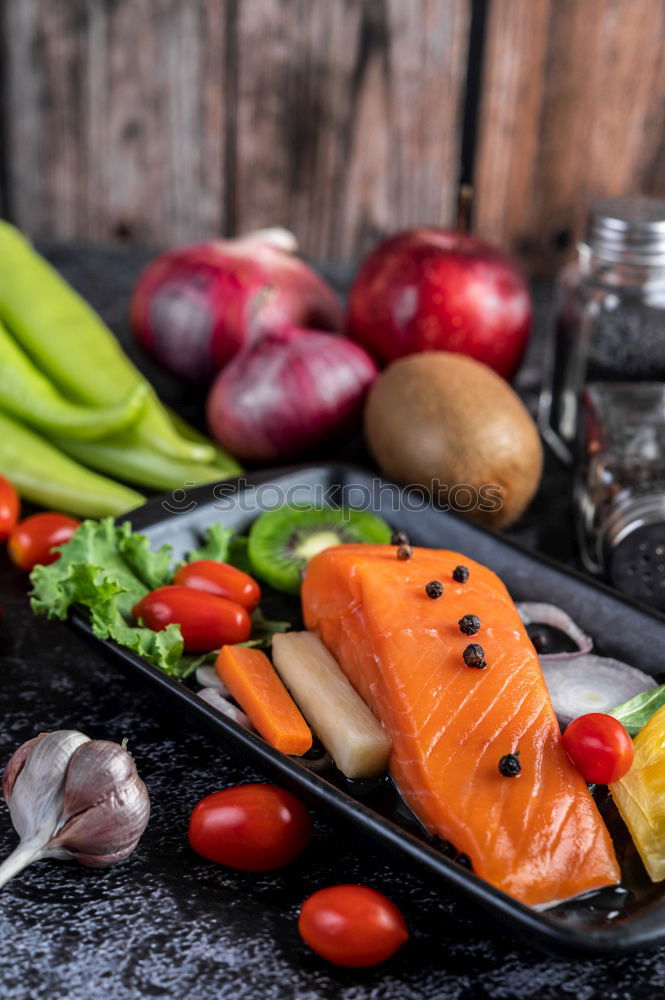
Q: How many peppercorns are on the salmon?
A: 7